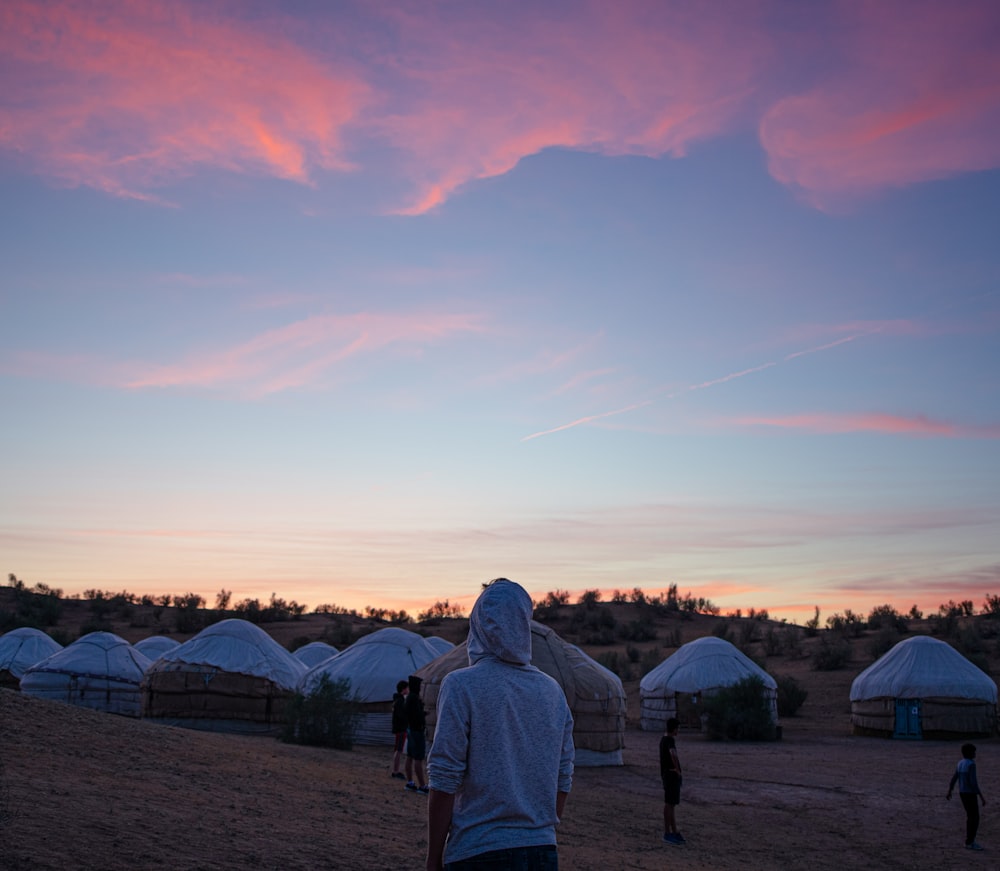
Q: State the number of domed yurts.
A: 10